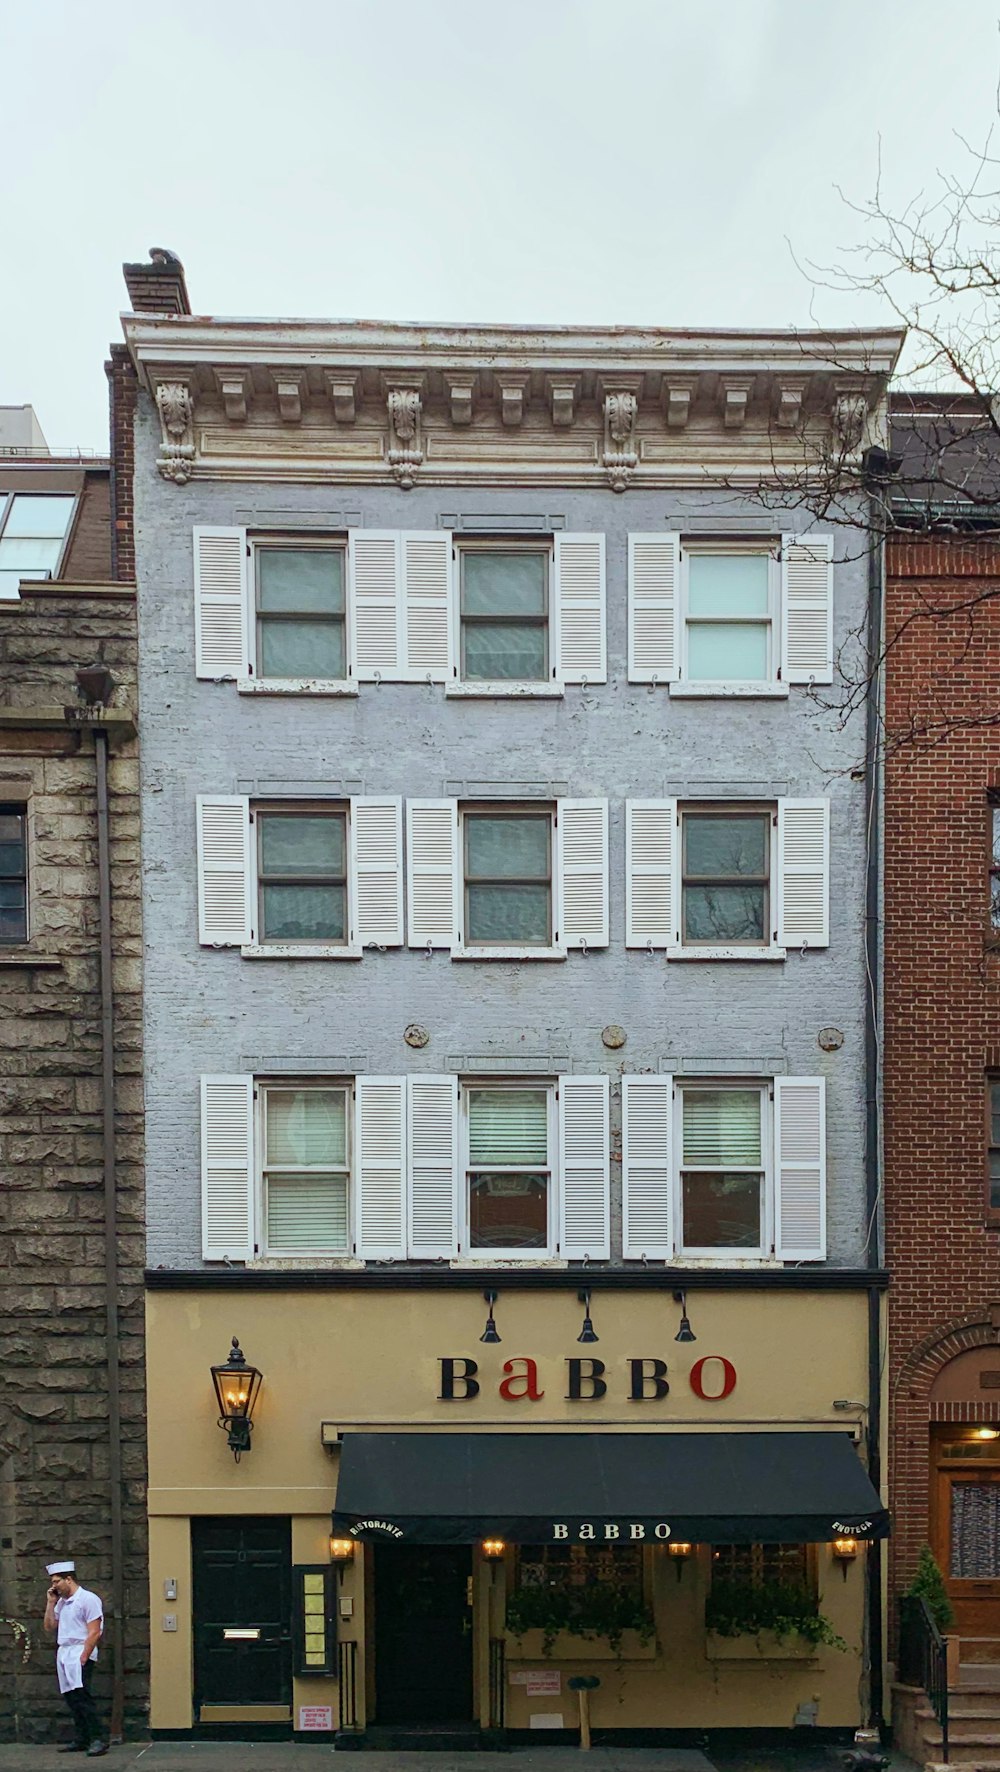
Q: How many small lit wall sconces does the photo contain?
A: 4